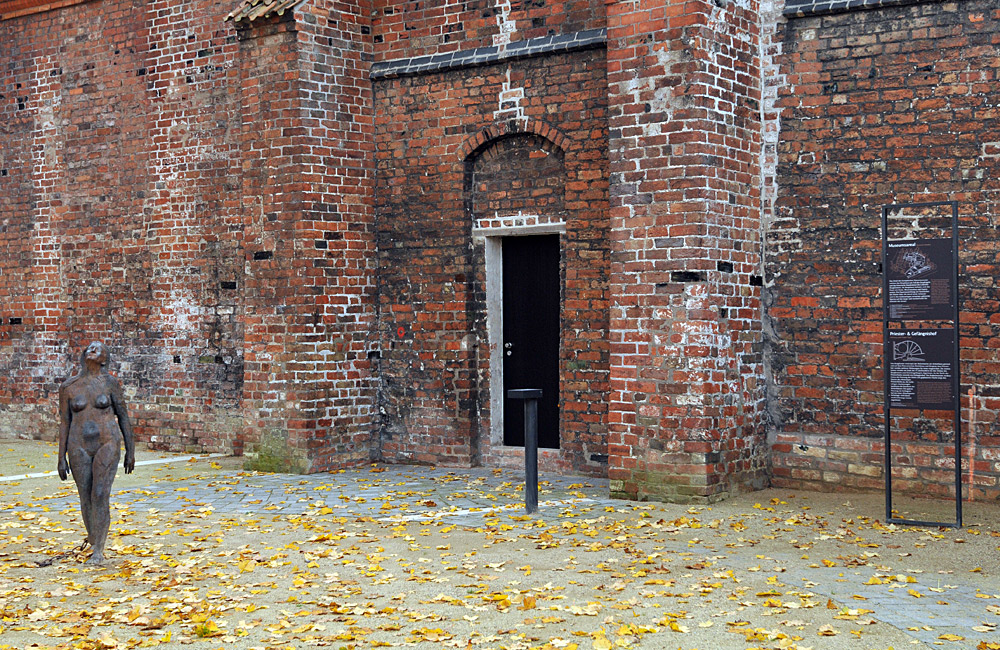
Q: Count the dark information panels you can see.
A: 2